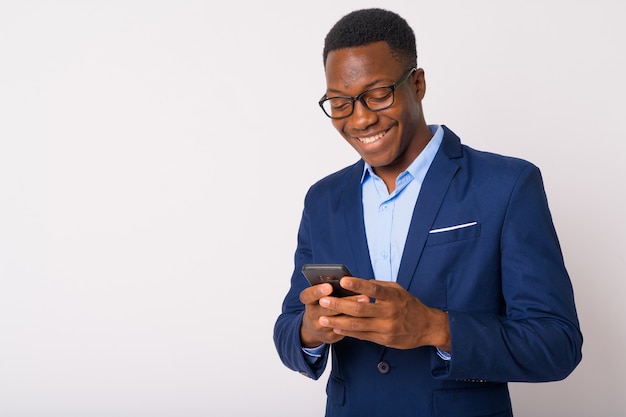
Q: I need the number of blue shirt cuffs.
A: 2